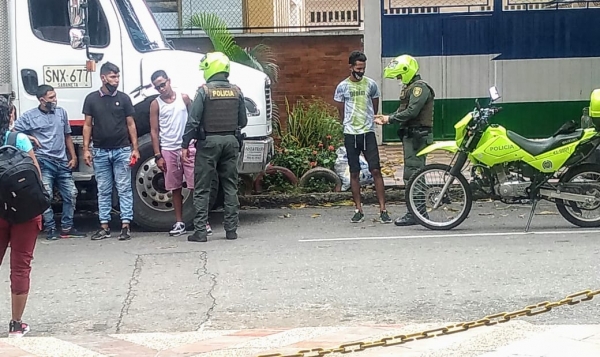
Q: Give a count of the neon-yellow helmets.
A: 2